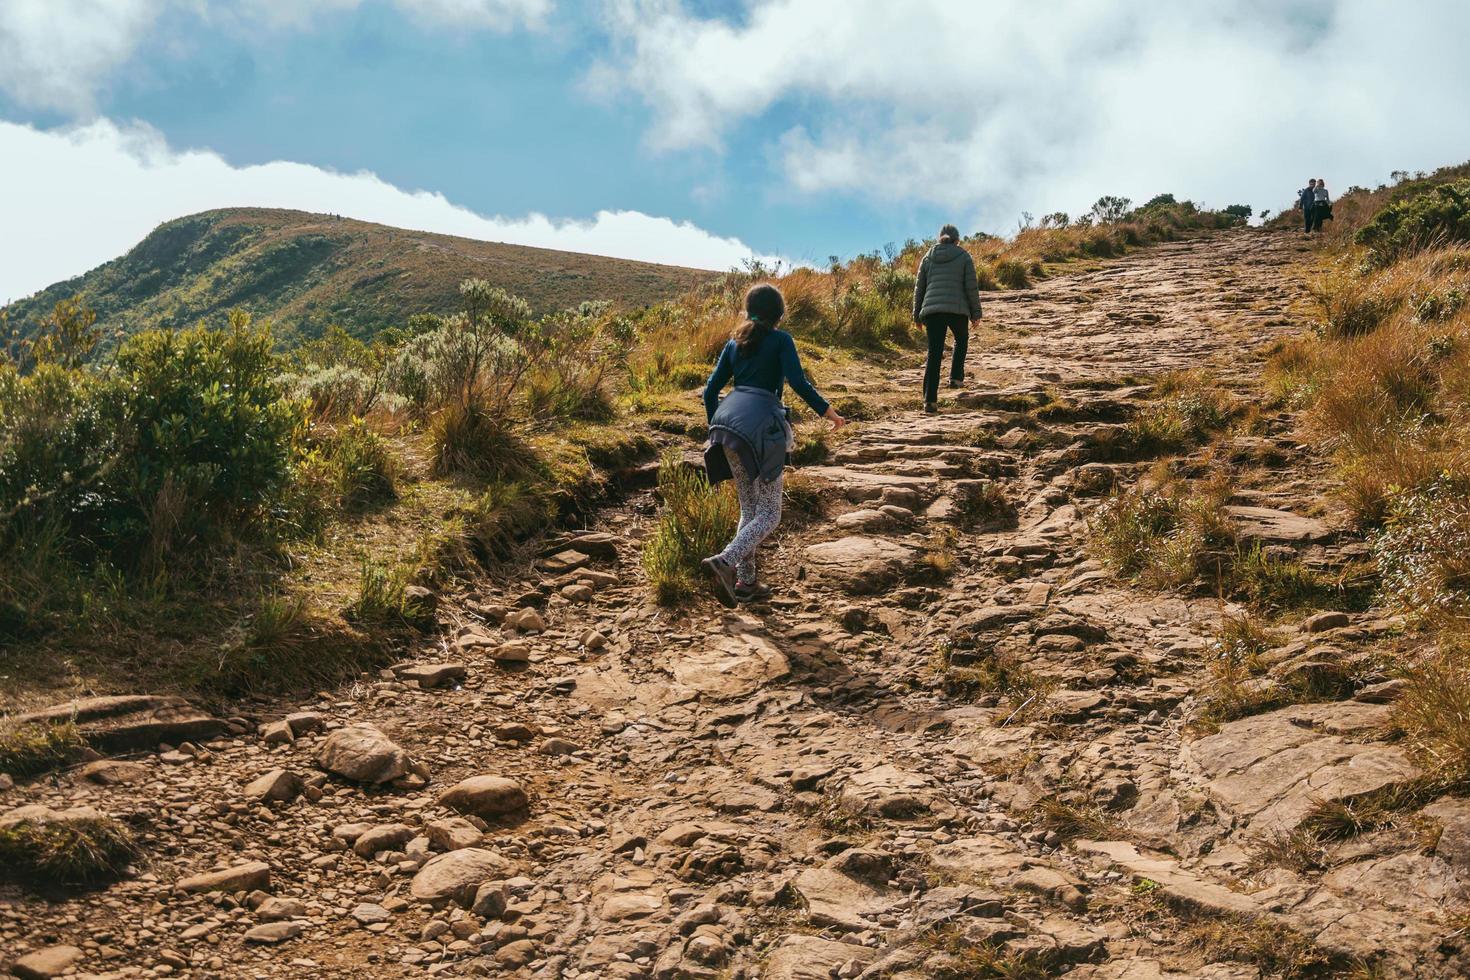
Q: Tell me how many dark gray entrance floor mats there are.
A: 0